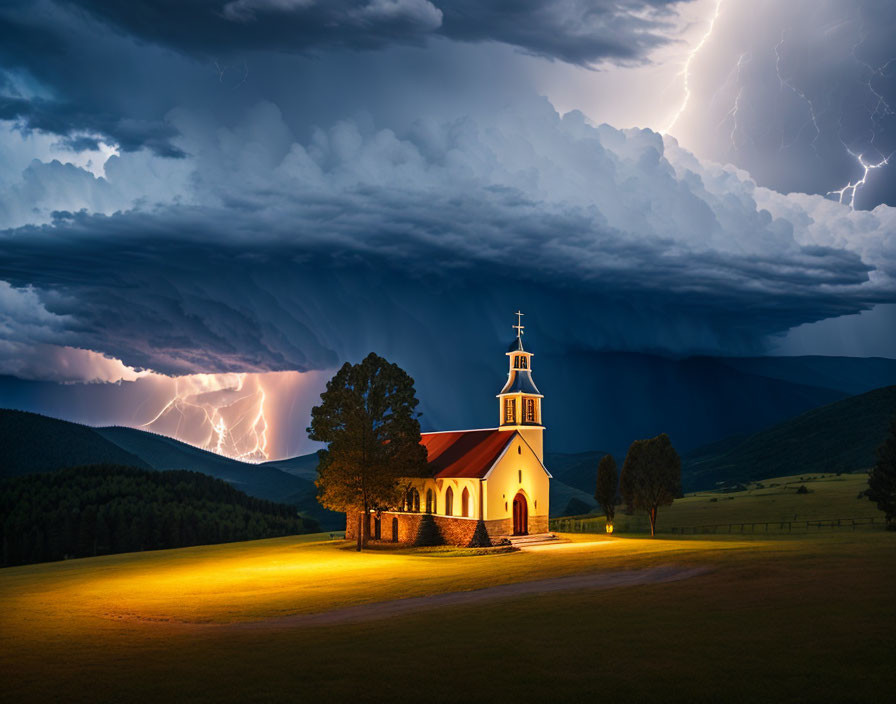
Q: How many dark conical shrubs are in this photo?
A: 2